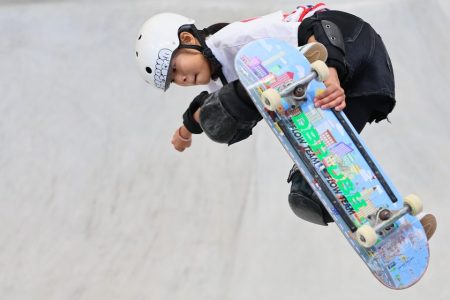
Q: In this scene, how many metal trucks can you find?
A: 2